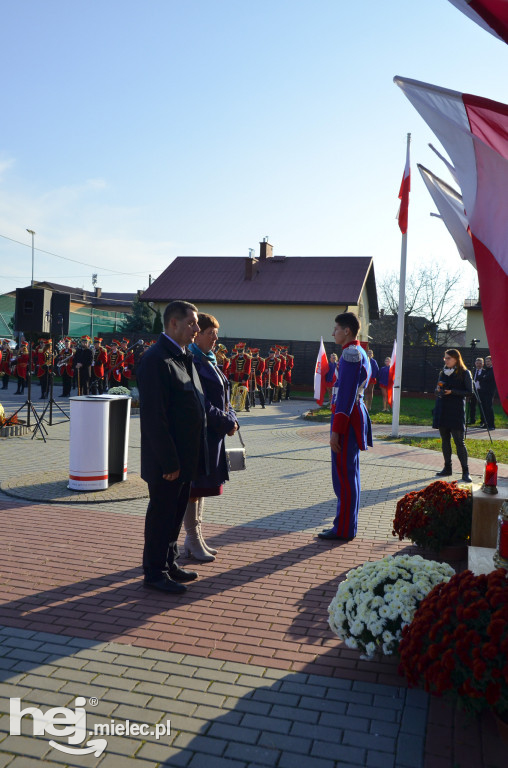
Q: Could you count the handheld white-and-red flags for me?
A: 2